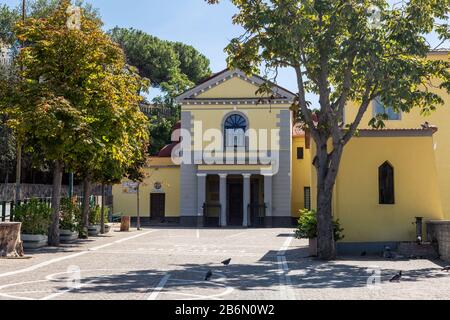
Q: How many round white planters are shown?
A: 4